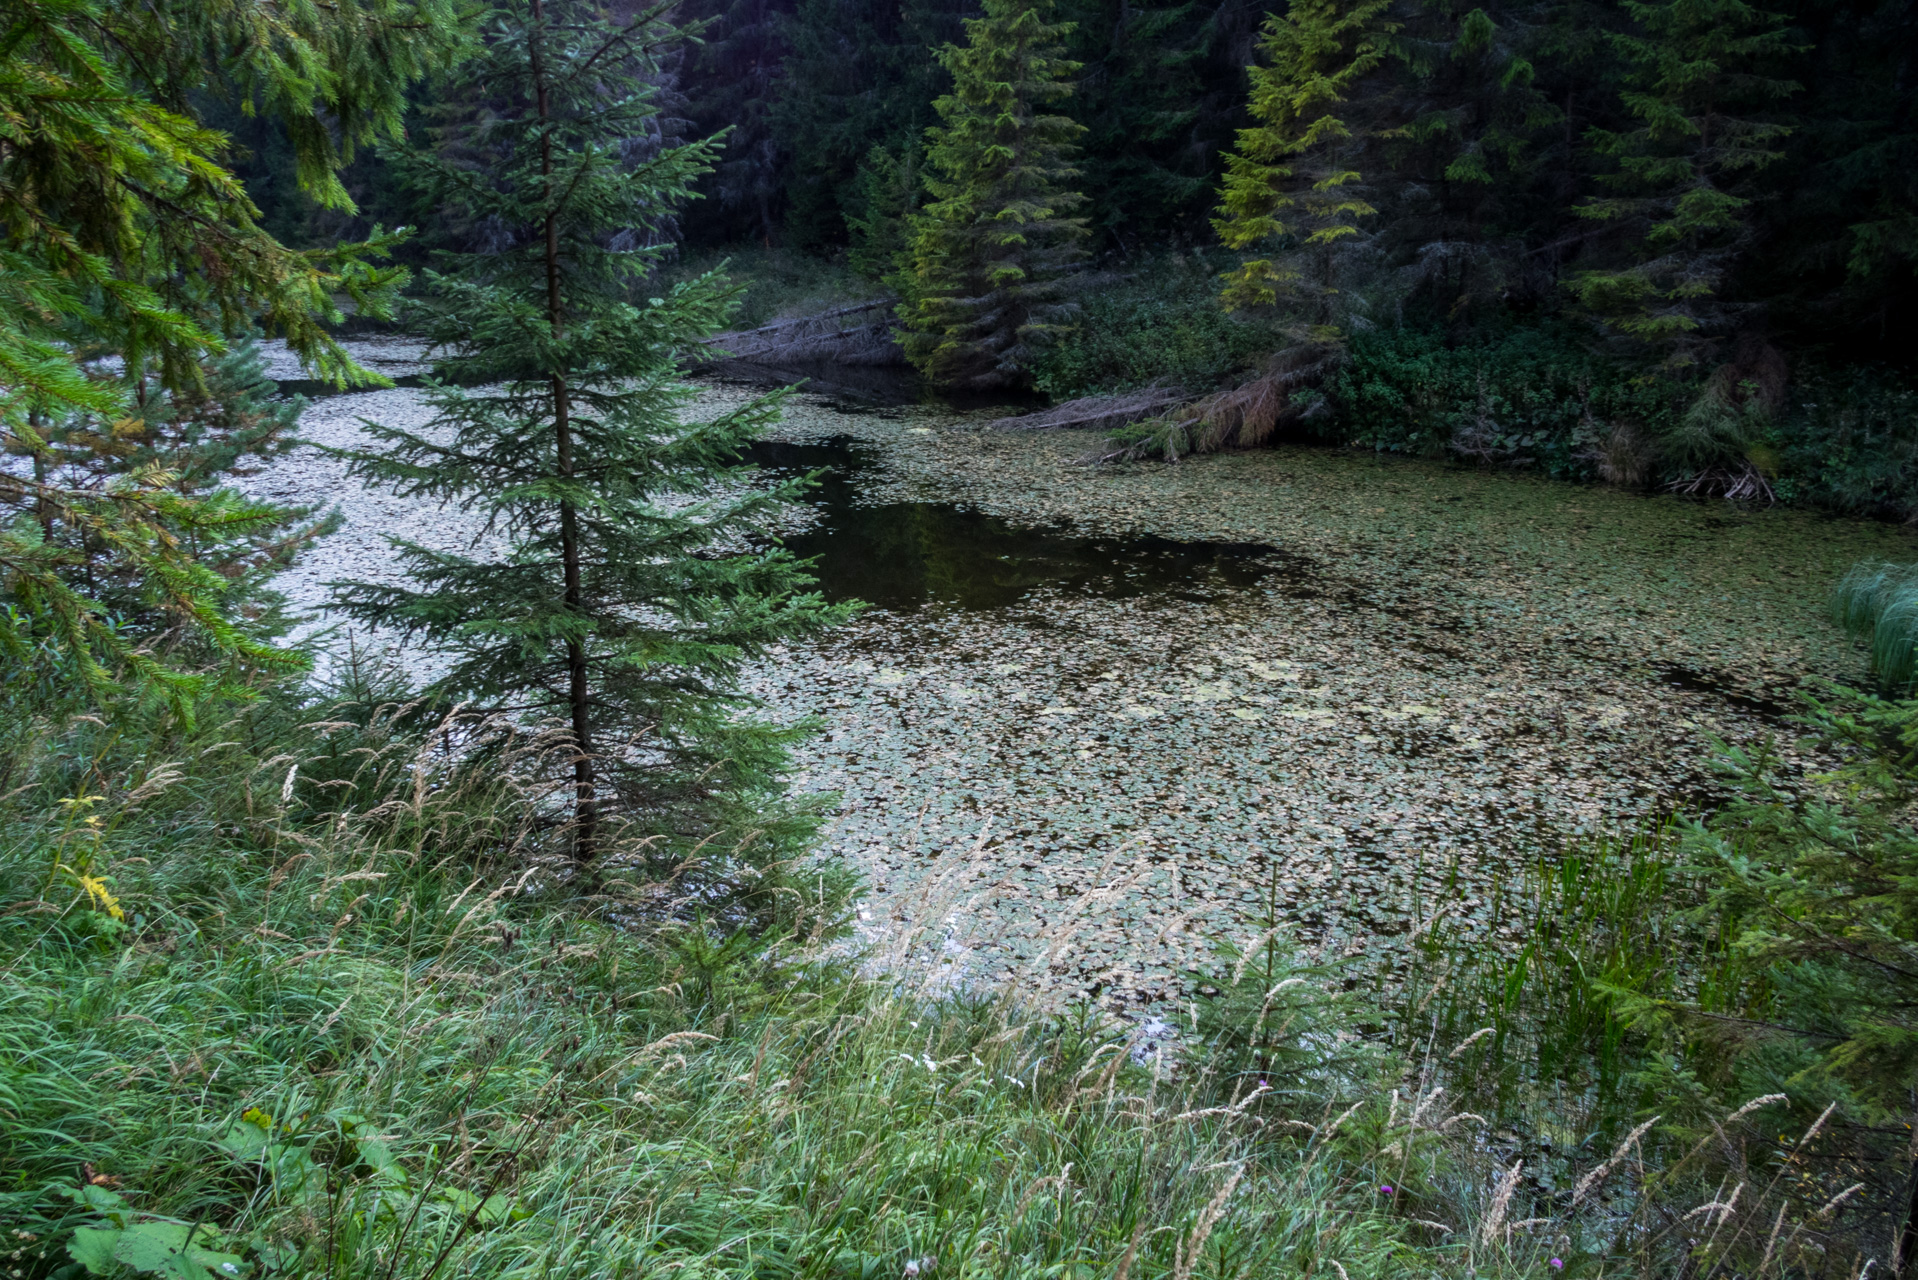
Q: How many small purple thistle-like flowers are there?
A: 3